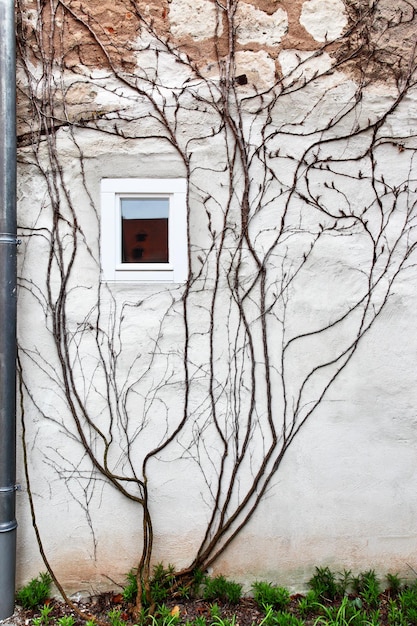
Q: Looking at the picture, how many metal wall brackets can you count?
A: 2